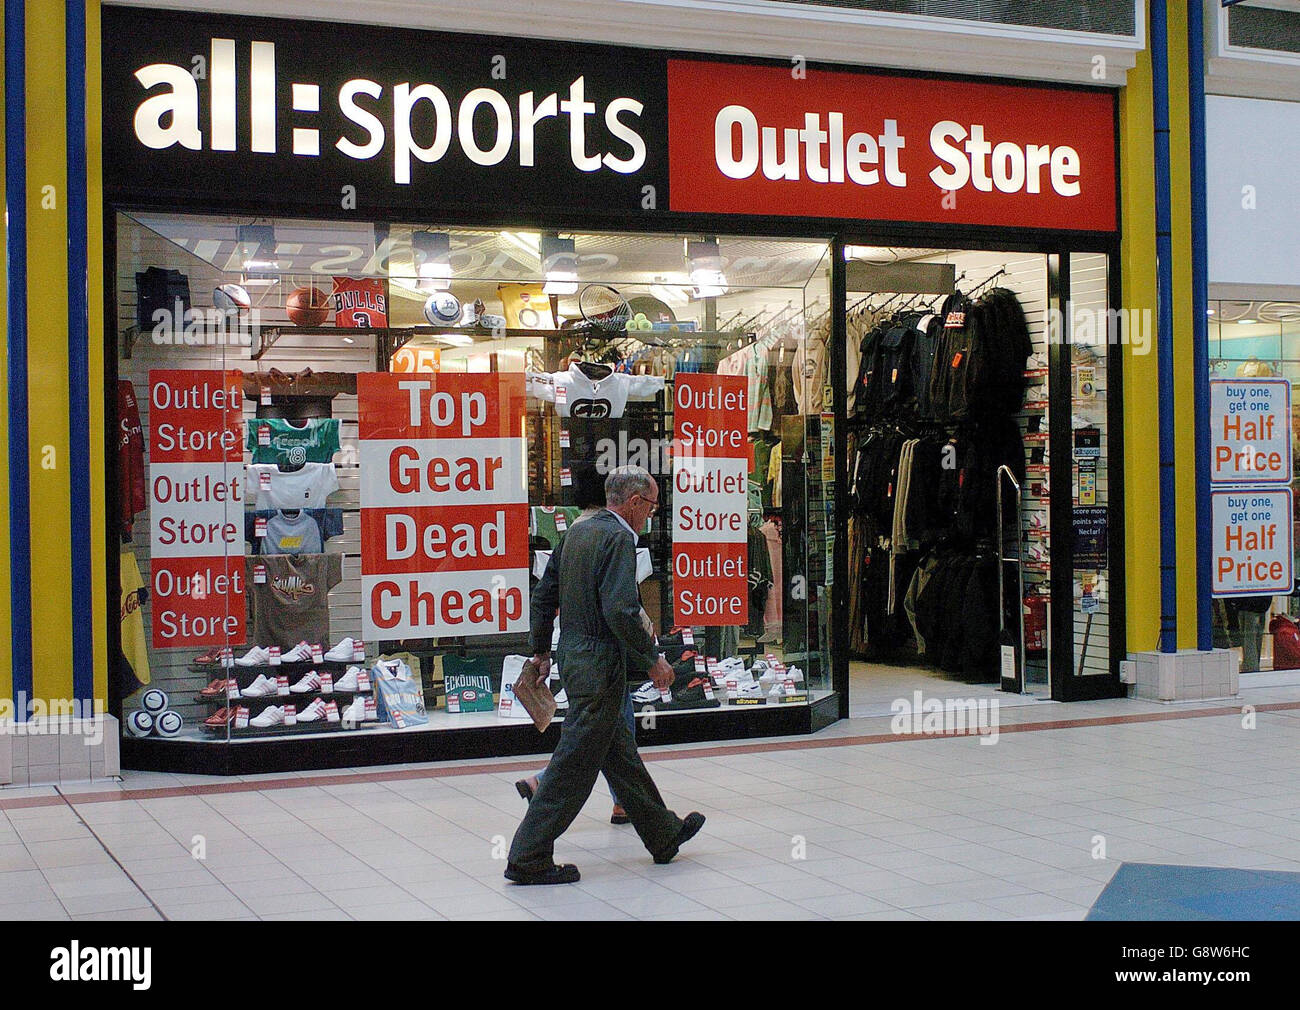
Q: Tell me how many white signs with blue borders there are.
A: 2